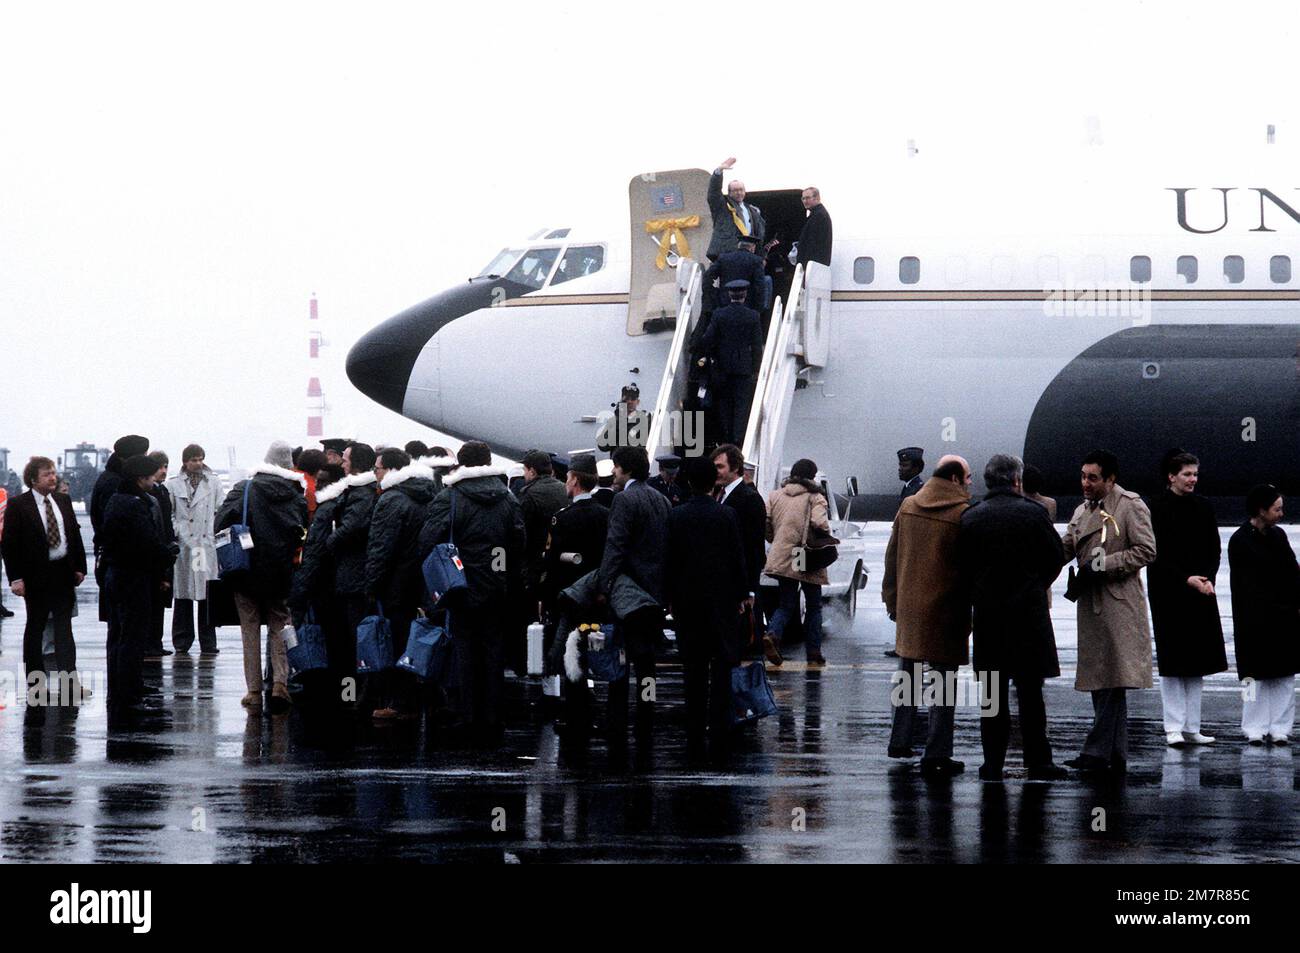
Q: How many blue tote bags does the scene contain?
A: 7